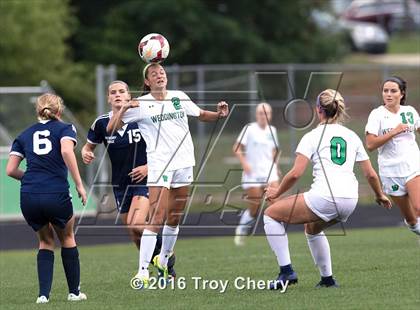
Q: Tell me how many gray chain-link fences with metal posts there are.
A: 1